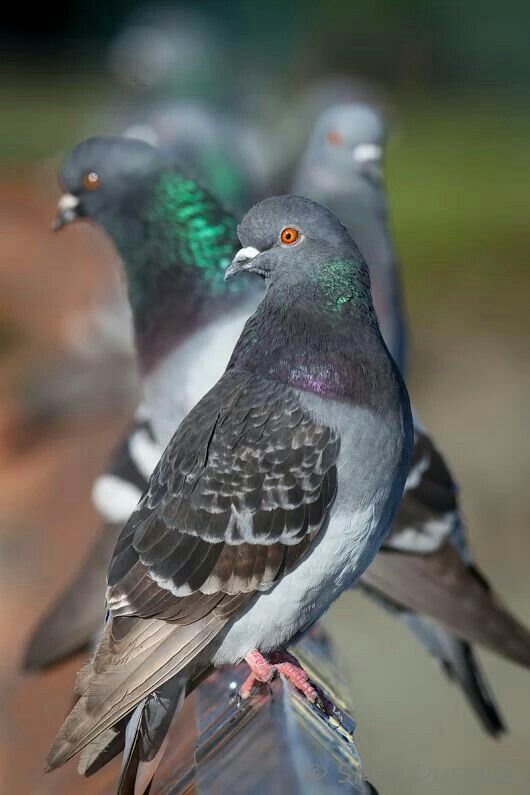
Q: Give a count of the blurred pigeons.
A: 4